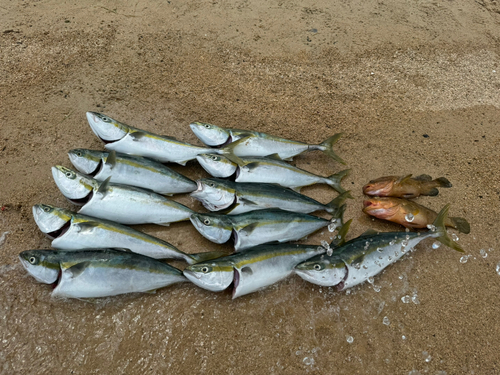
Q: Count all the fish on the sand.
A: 13